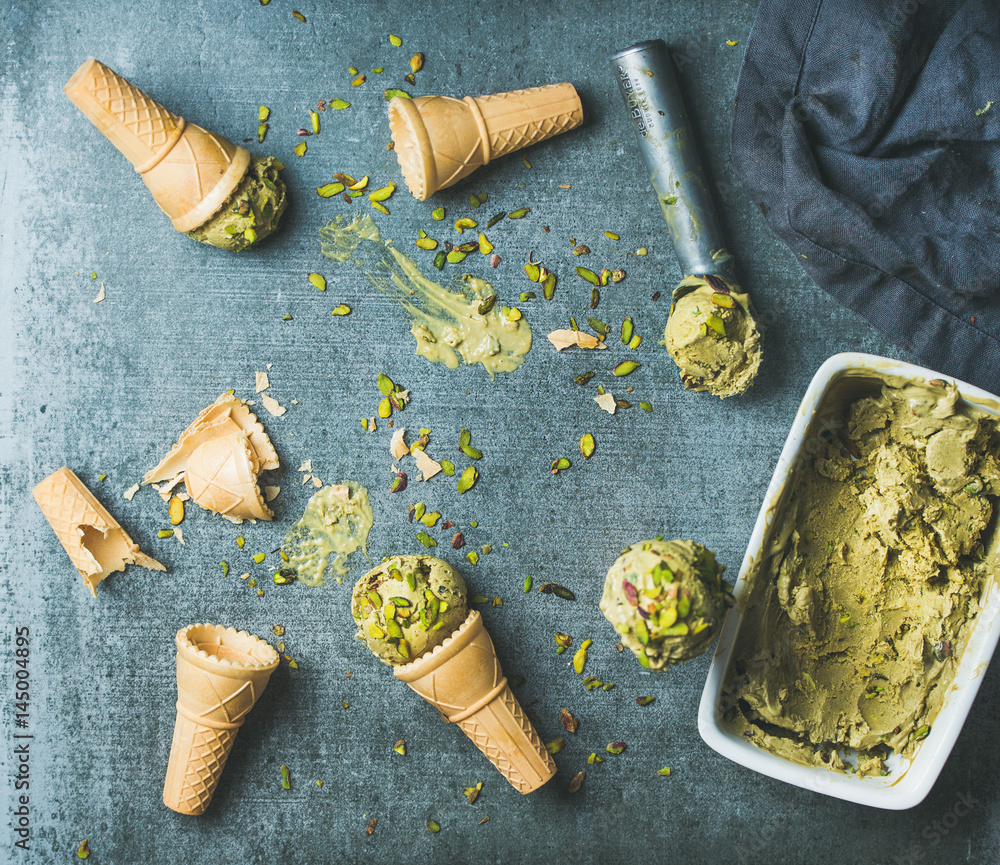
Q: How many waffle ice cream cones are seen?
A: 5